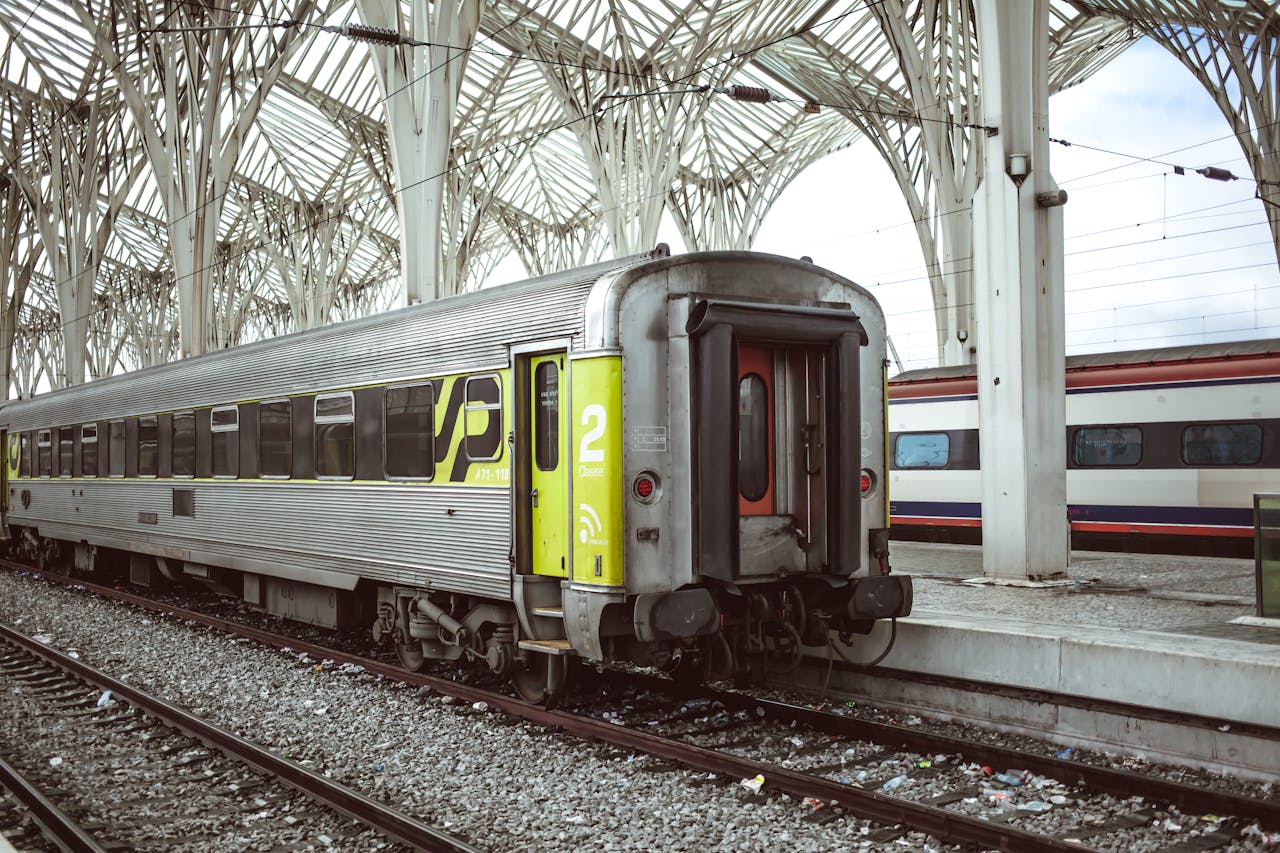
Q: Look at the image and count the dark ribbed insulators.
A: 3